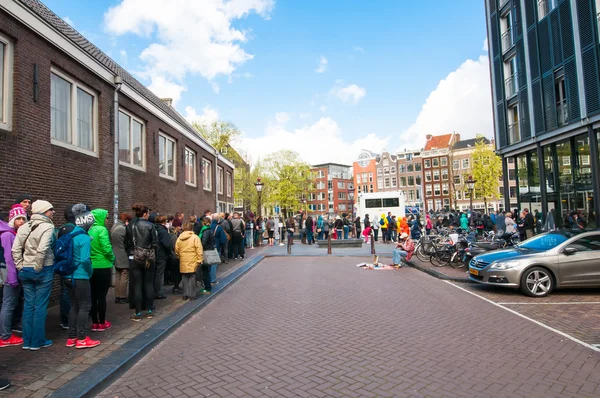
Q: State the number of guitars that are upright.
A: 0